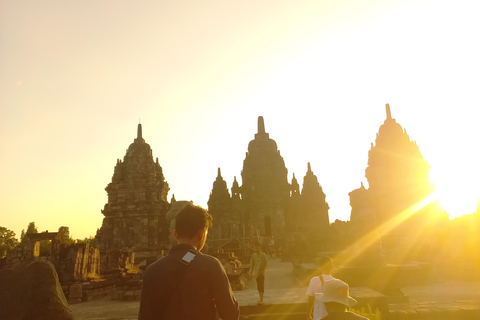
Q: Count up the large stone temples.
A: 3